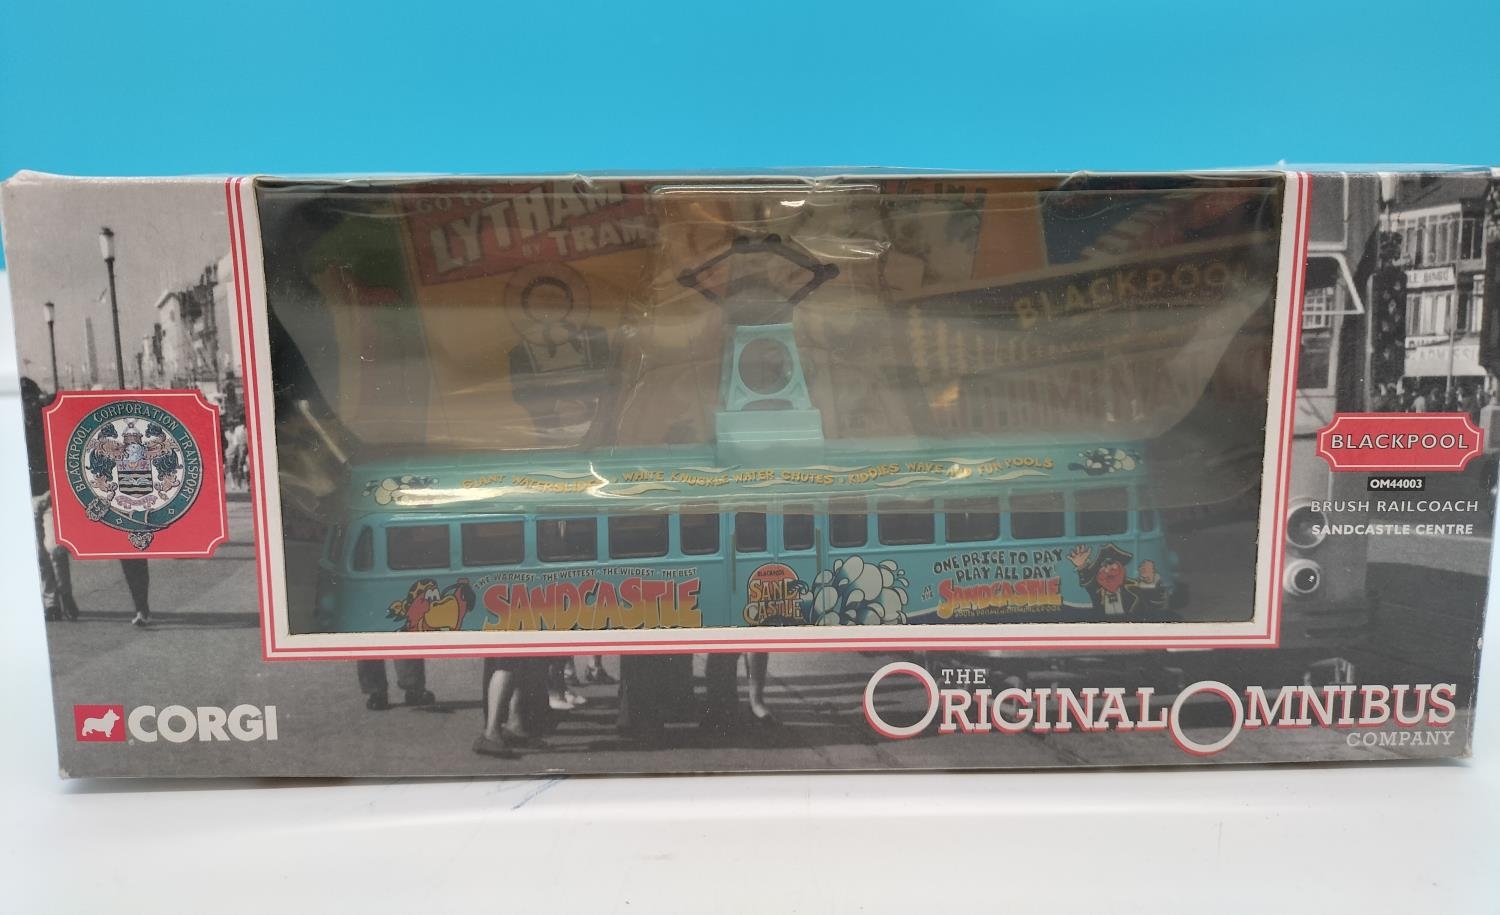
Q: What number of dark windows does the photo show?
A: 14